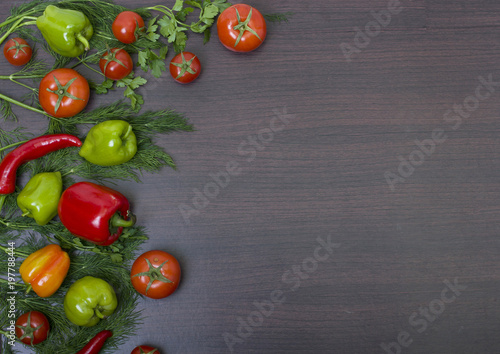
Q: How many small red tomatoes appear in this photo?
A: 6